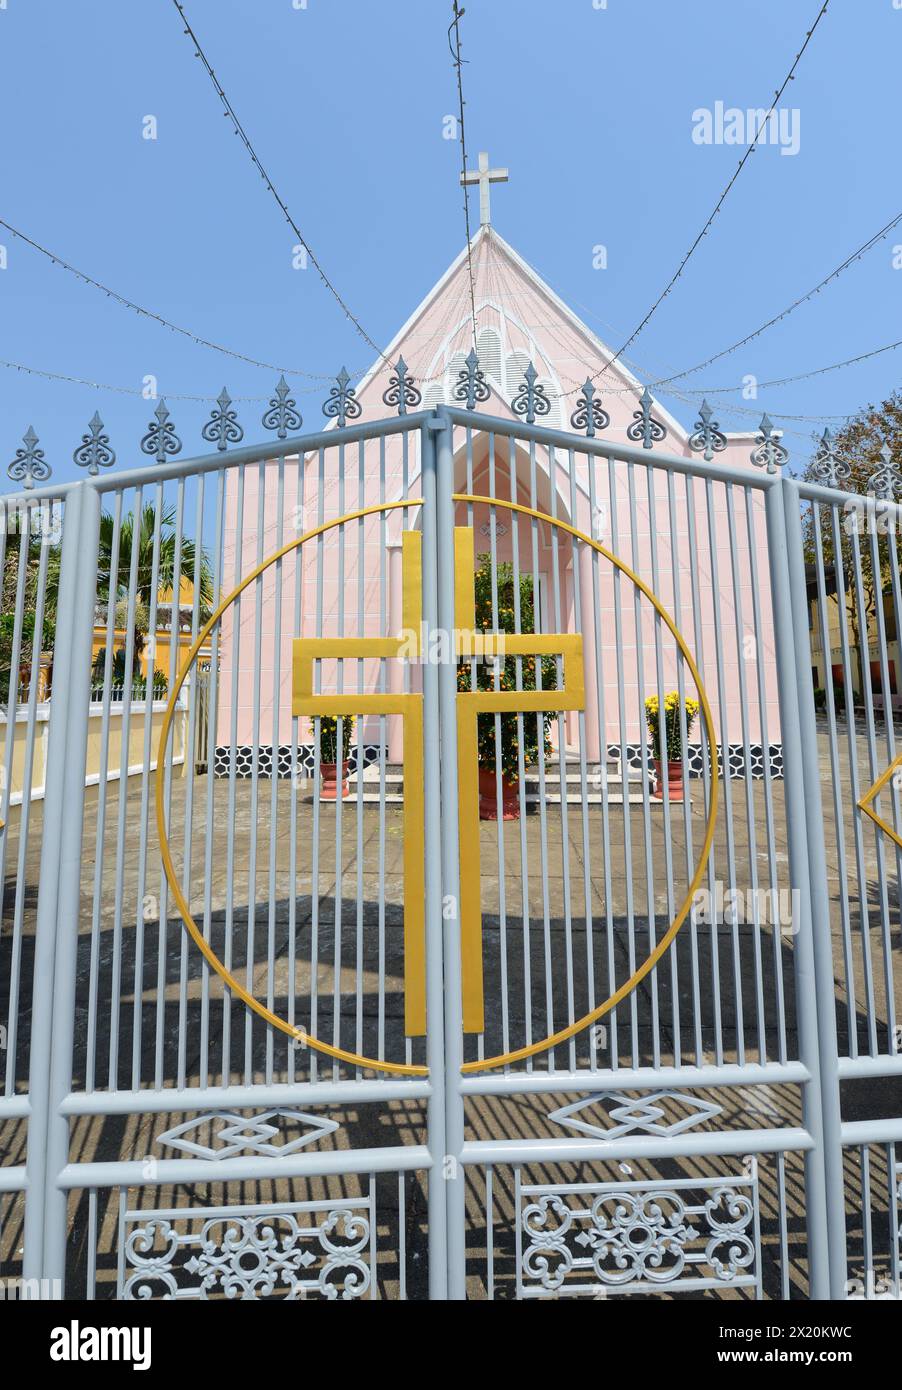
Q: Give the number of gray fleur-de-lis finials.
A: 15